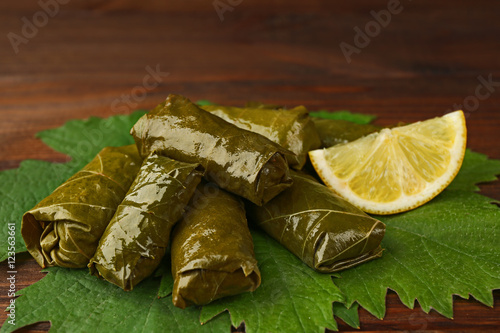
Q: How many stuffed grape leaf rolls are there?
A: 7